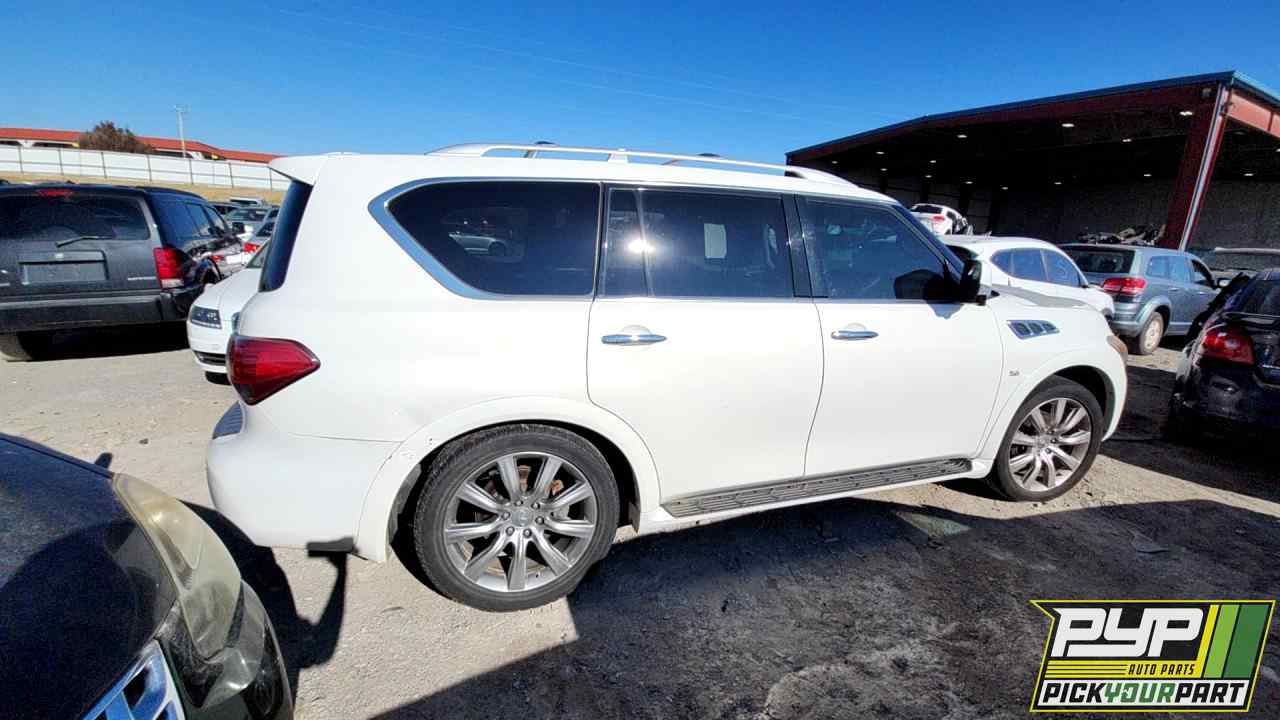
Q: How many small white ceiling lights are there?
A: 15